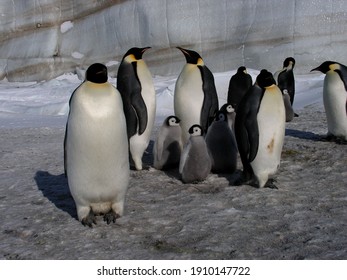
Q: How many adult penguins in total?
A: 7